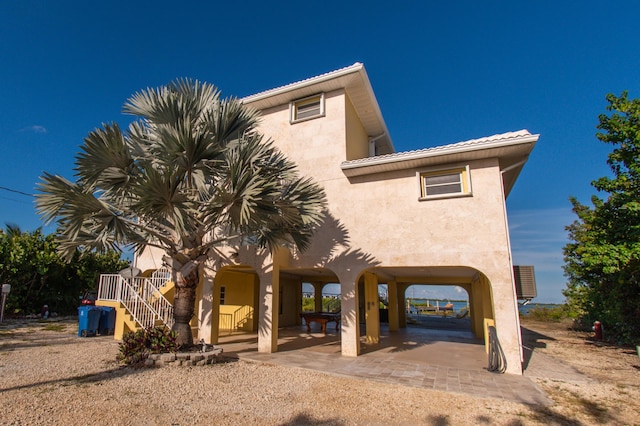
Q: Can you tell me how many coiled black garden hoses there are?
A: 1